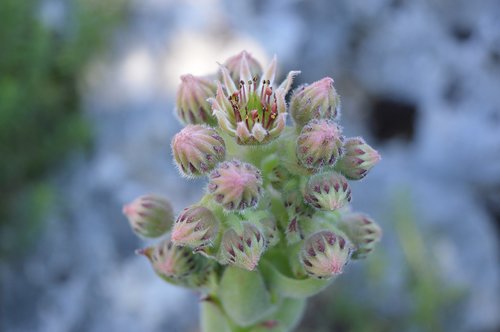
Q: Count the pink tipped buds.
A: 14